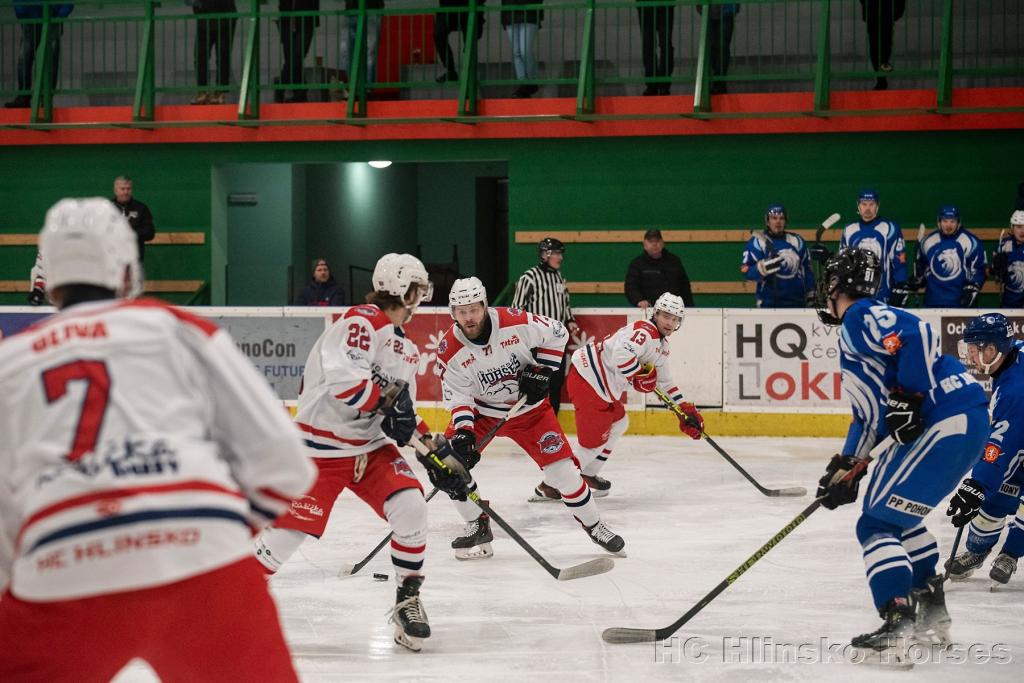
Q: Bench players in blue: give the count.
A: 4